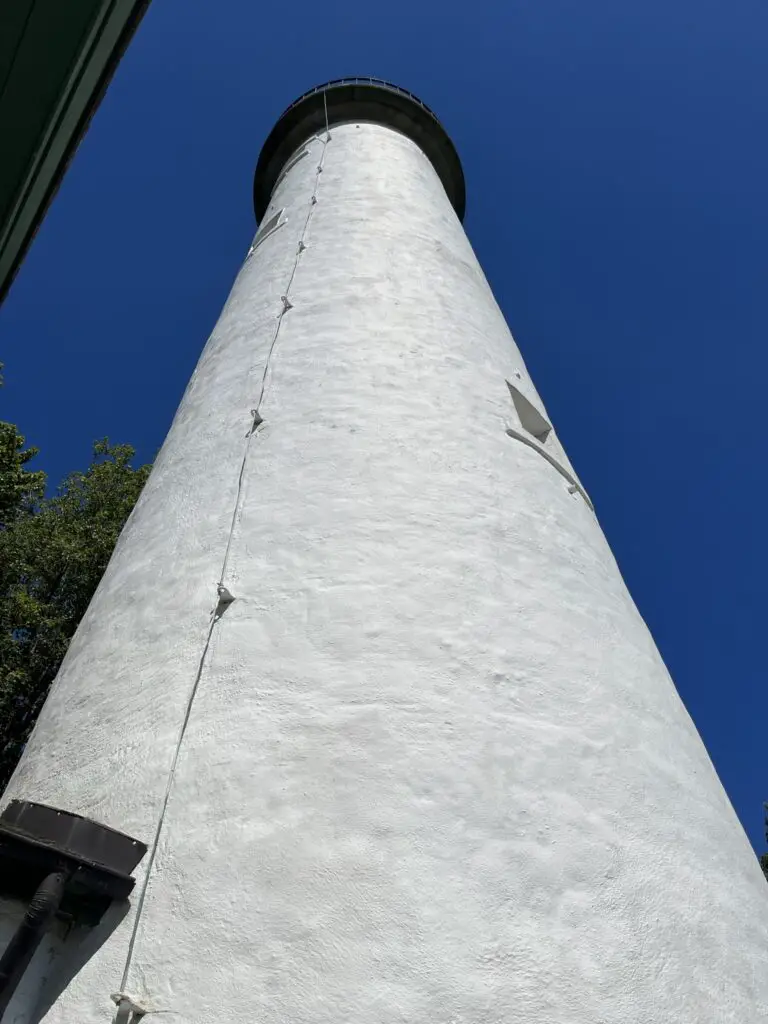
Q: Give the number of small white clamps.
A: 8